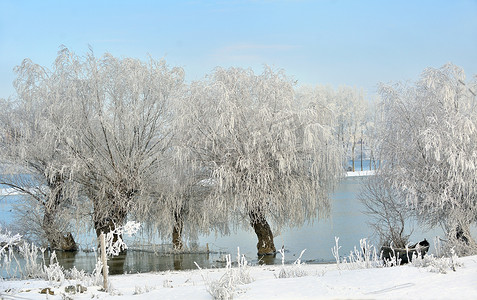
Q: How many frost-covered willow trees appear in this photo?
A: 5